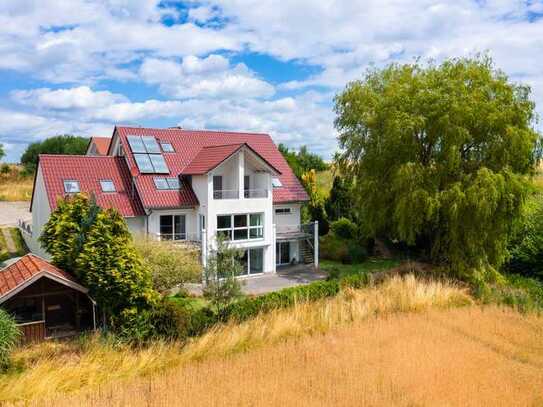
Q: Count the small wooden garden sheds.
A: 1